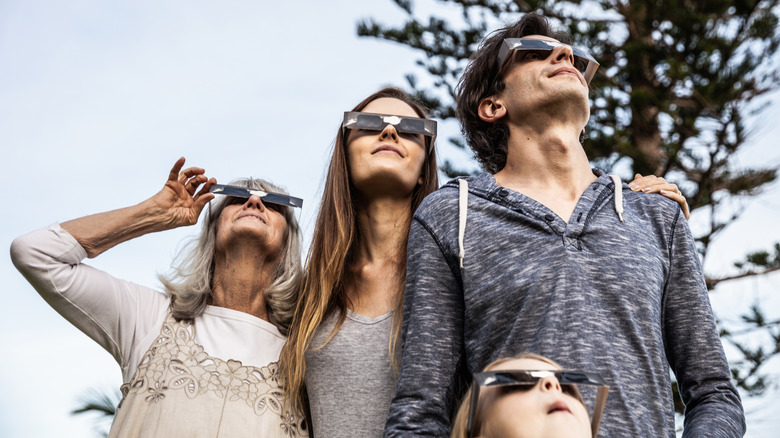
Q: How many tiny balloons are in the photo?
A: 0